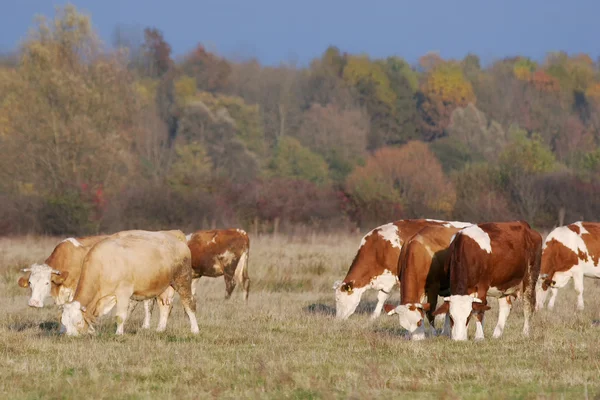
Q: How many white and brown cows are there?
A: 7